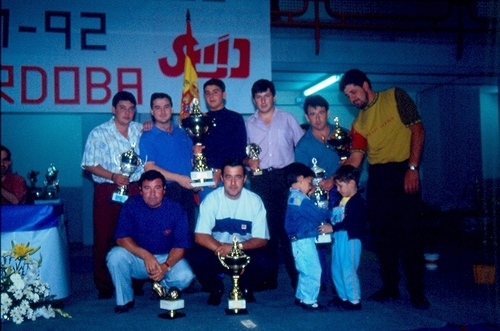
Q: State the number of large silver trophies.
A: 2